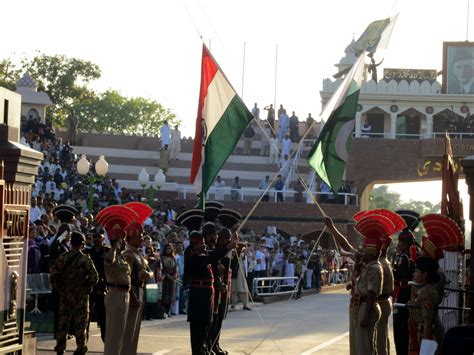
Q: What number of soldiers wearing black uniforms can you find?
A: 5